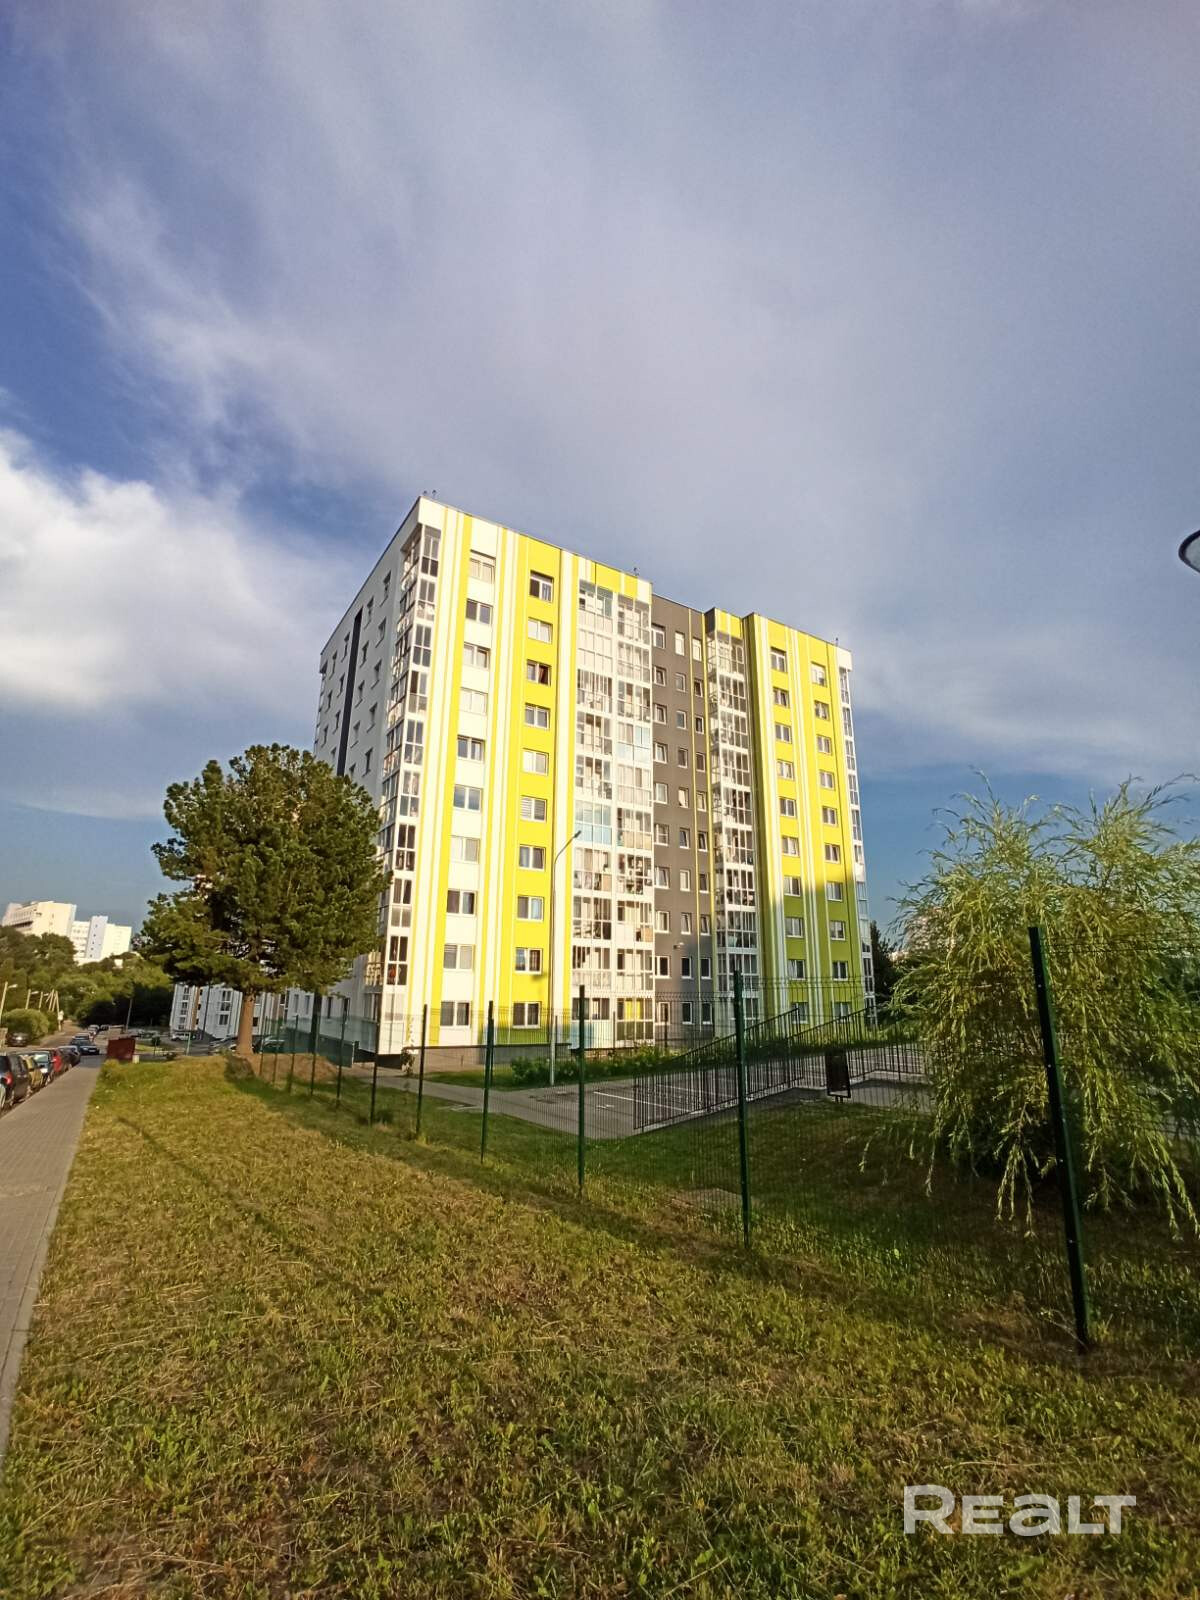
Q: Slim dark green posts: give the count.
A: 11